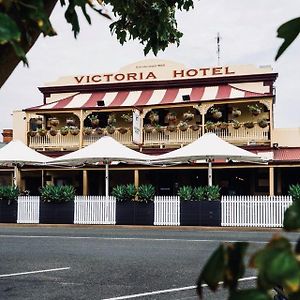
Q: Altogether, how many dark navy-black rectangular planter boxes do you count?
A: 4